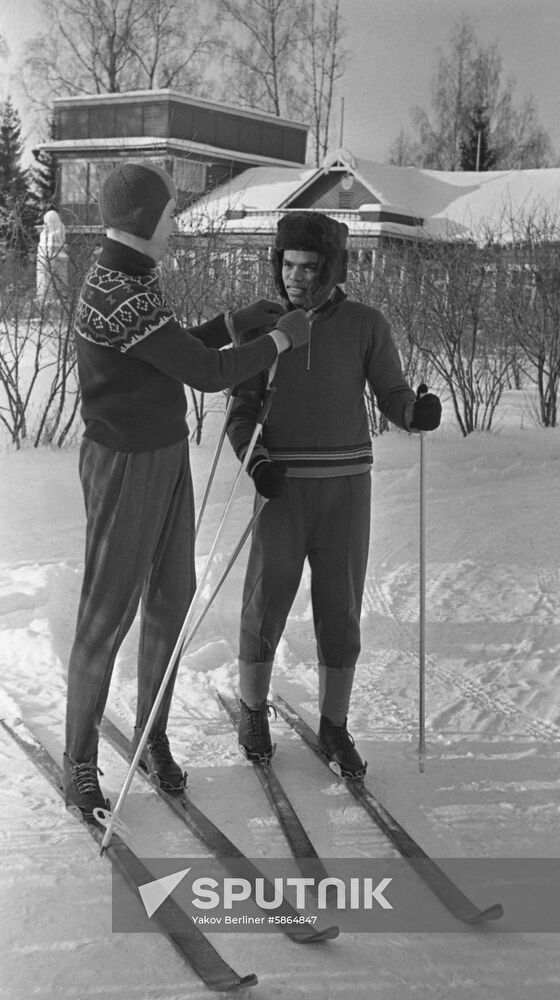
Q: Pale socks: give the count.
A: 2